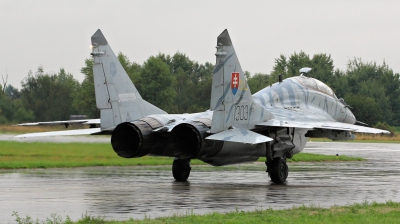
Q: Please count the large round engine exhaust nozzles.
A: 2